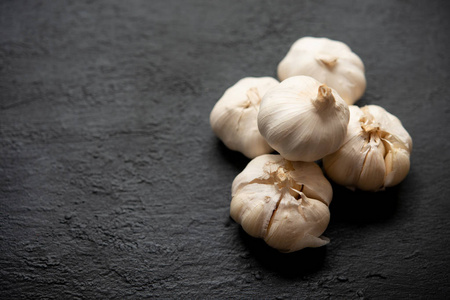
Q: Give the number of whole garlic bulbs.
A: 5